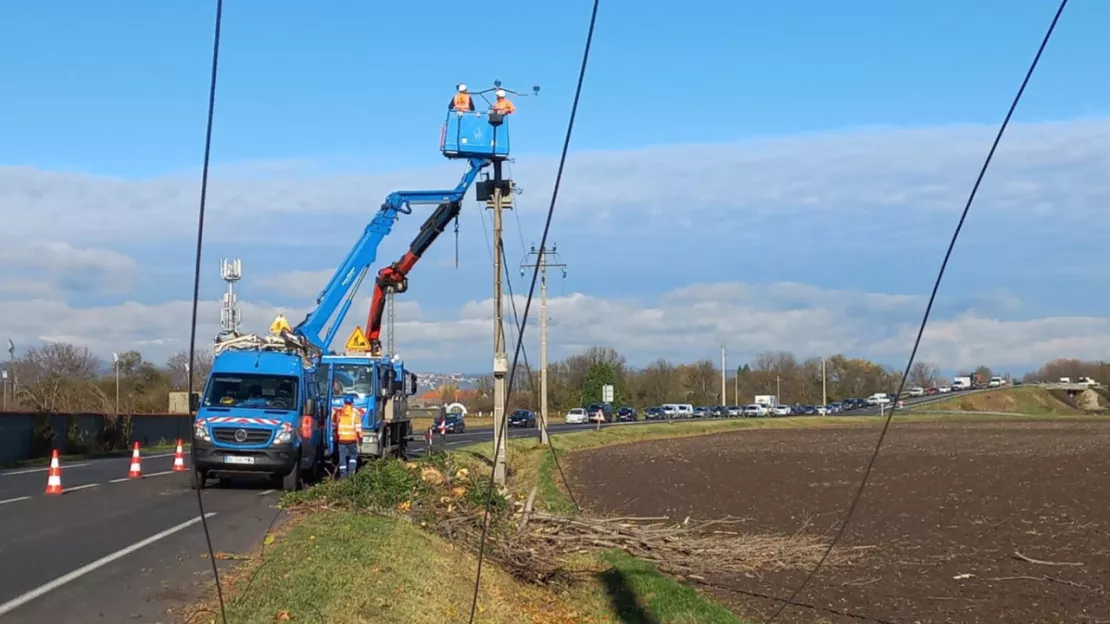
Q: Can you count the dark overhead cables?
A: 3